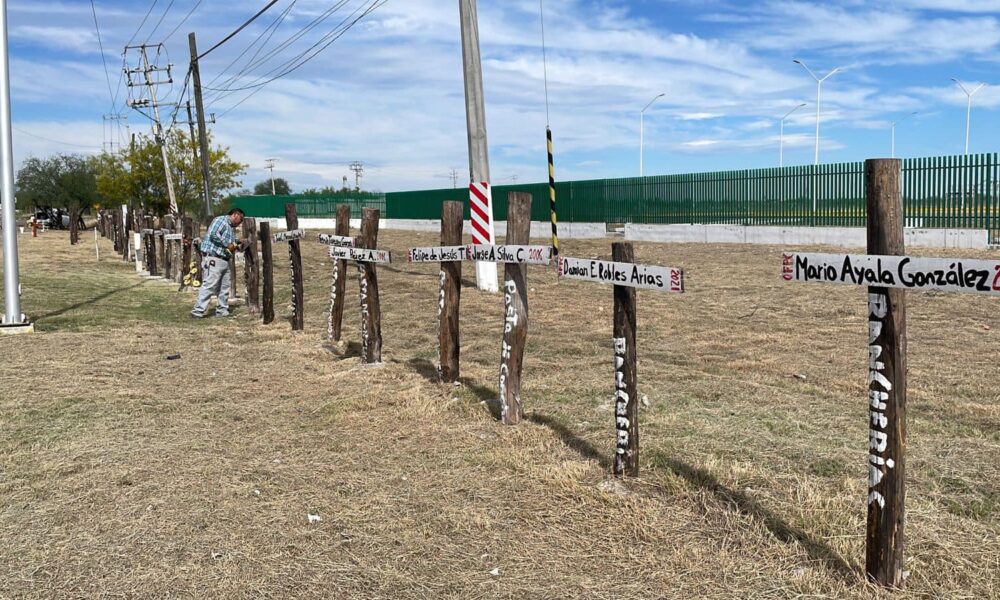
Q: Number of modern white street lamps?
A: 5